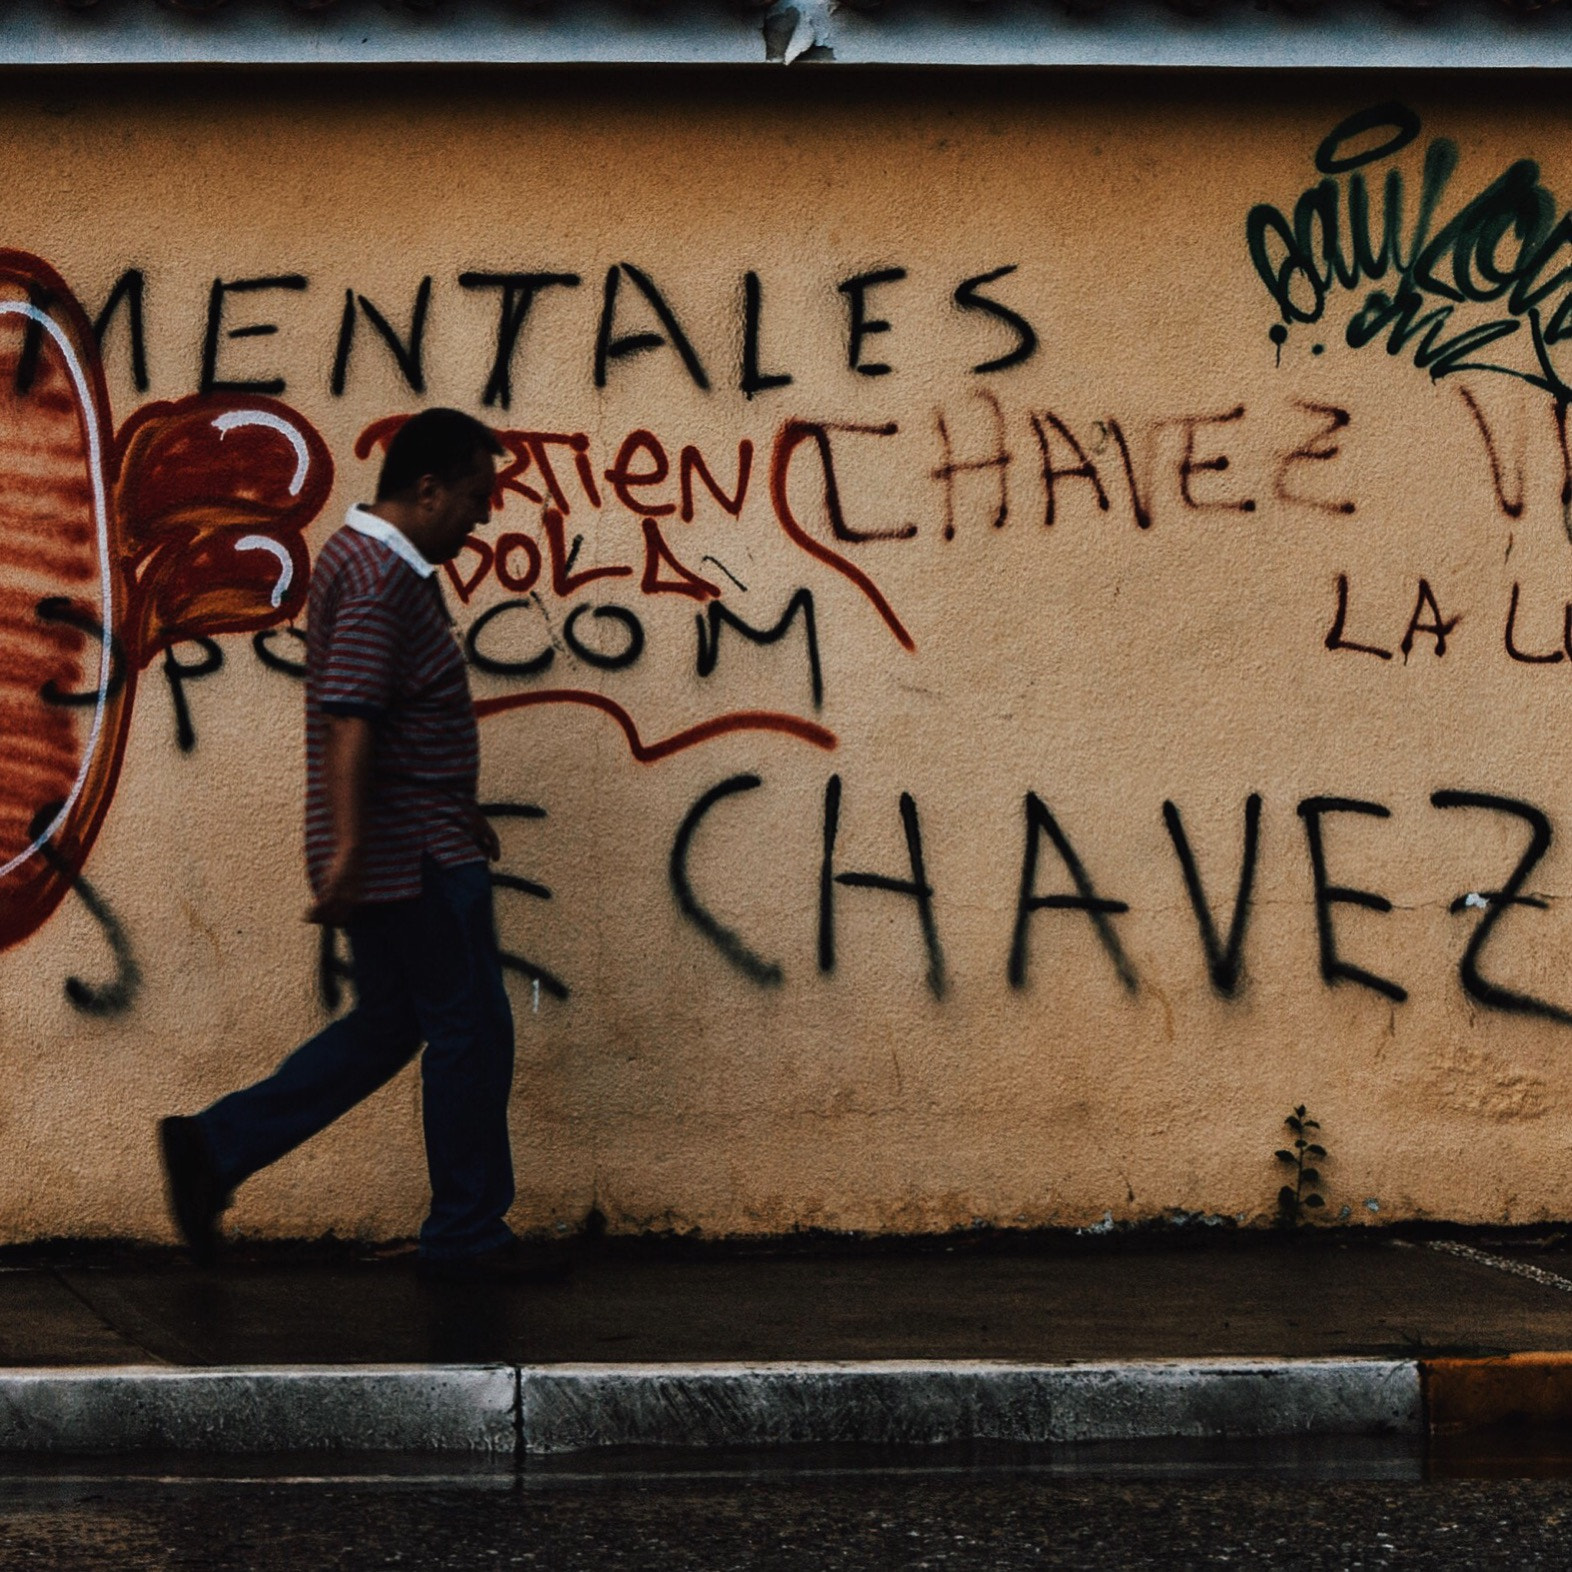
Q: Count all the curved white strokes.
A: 3